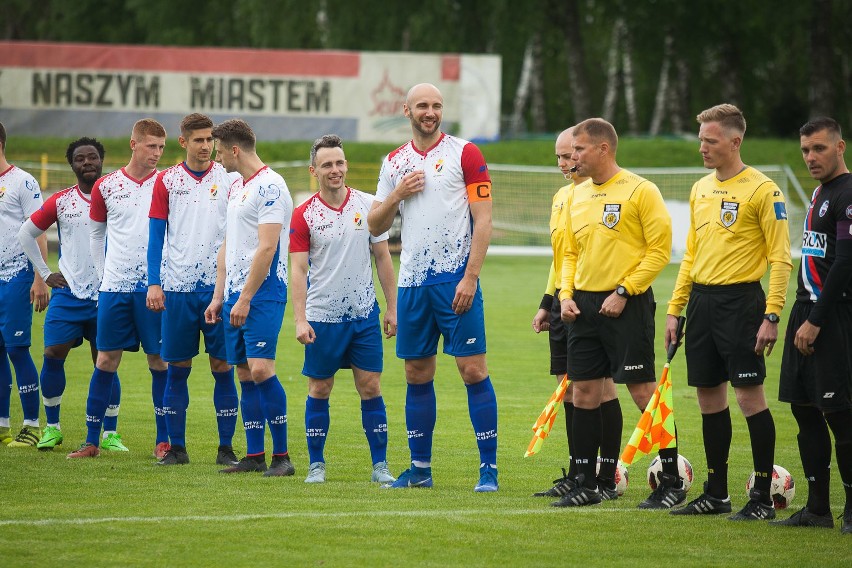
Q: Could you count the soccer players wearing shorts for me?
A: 8